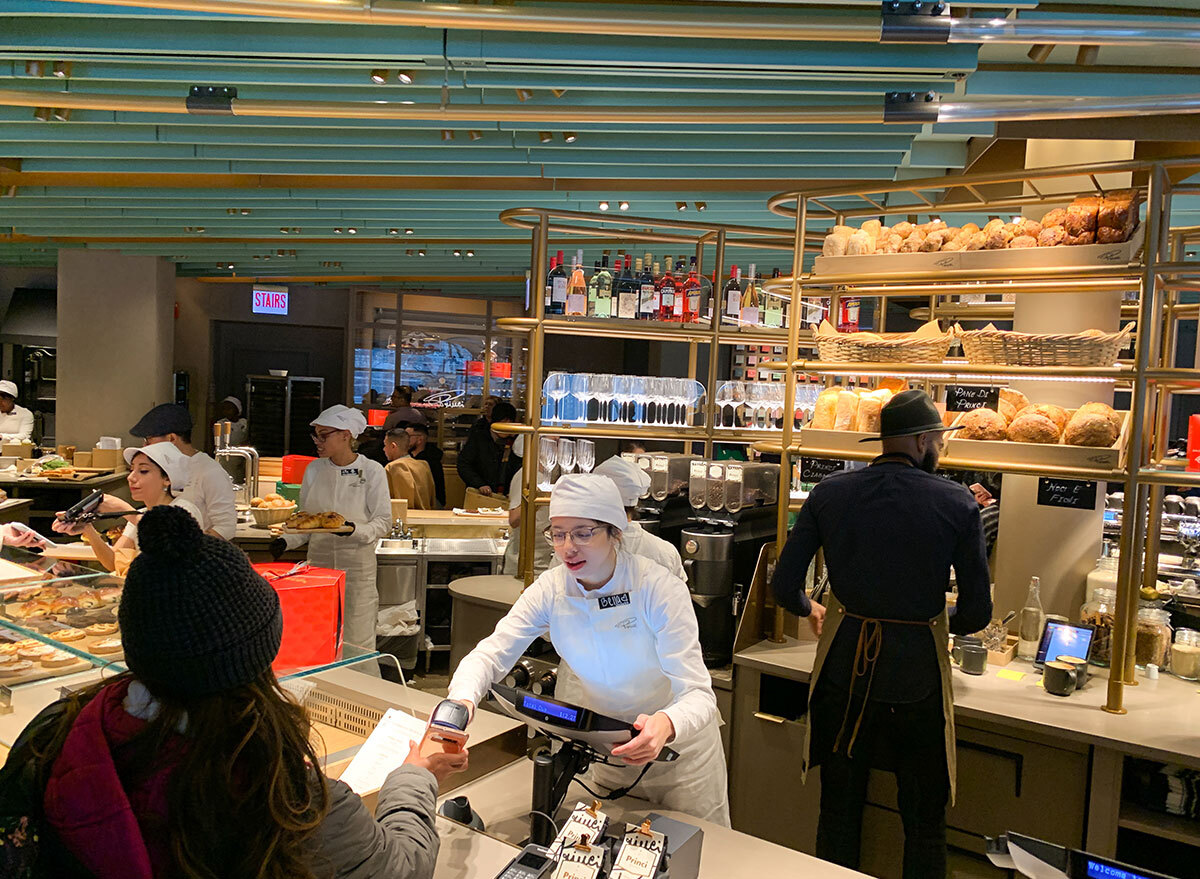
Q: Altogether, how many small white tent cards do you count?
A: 3